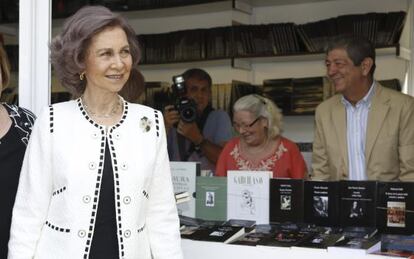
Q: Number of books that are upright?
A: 7